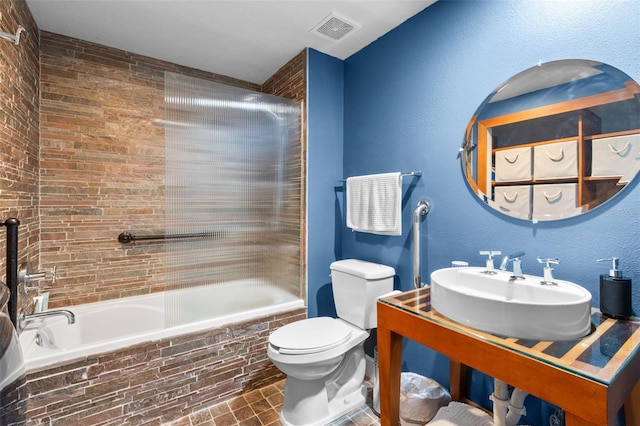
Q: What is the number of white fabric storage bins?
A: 5